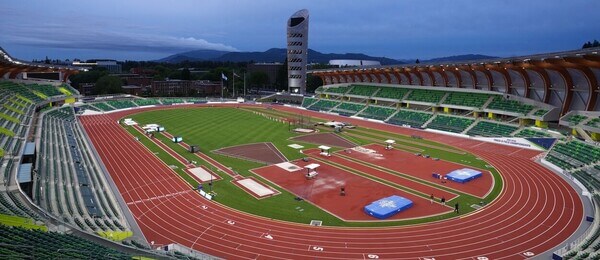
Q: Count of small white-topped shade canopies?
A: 3